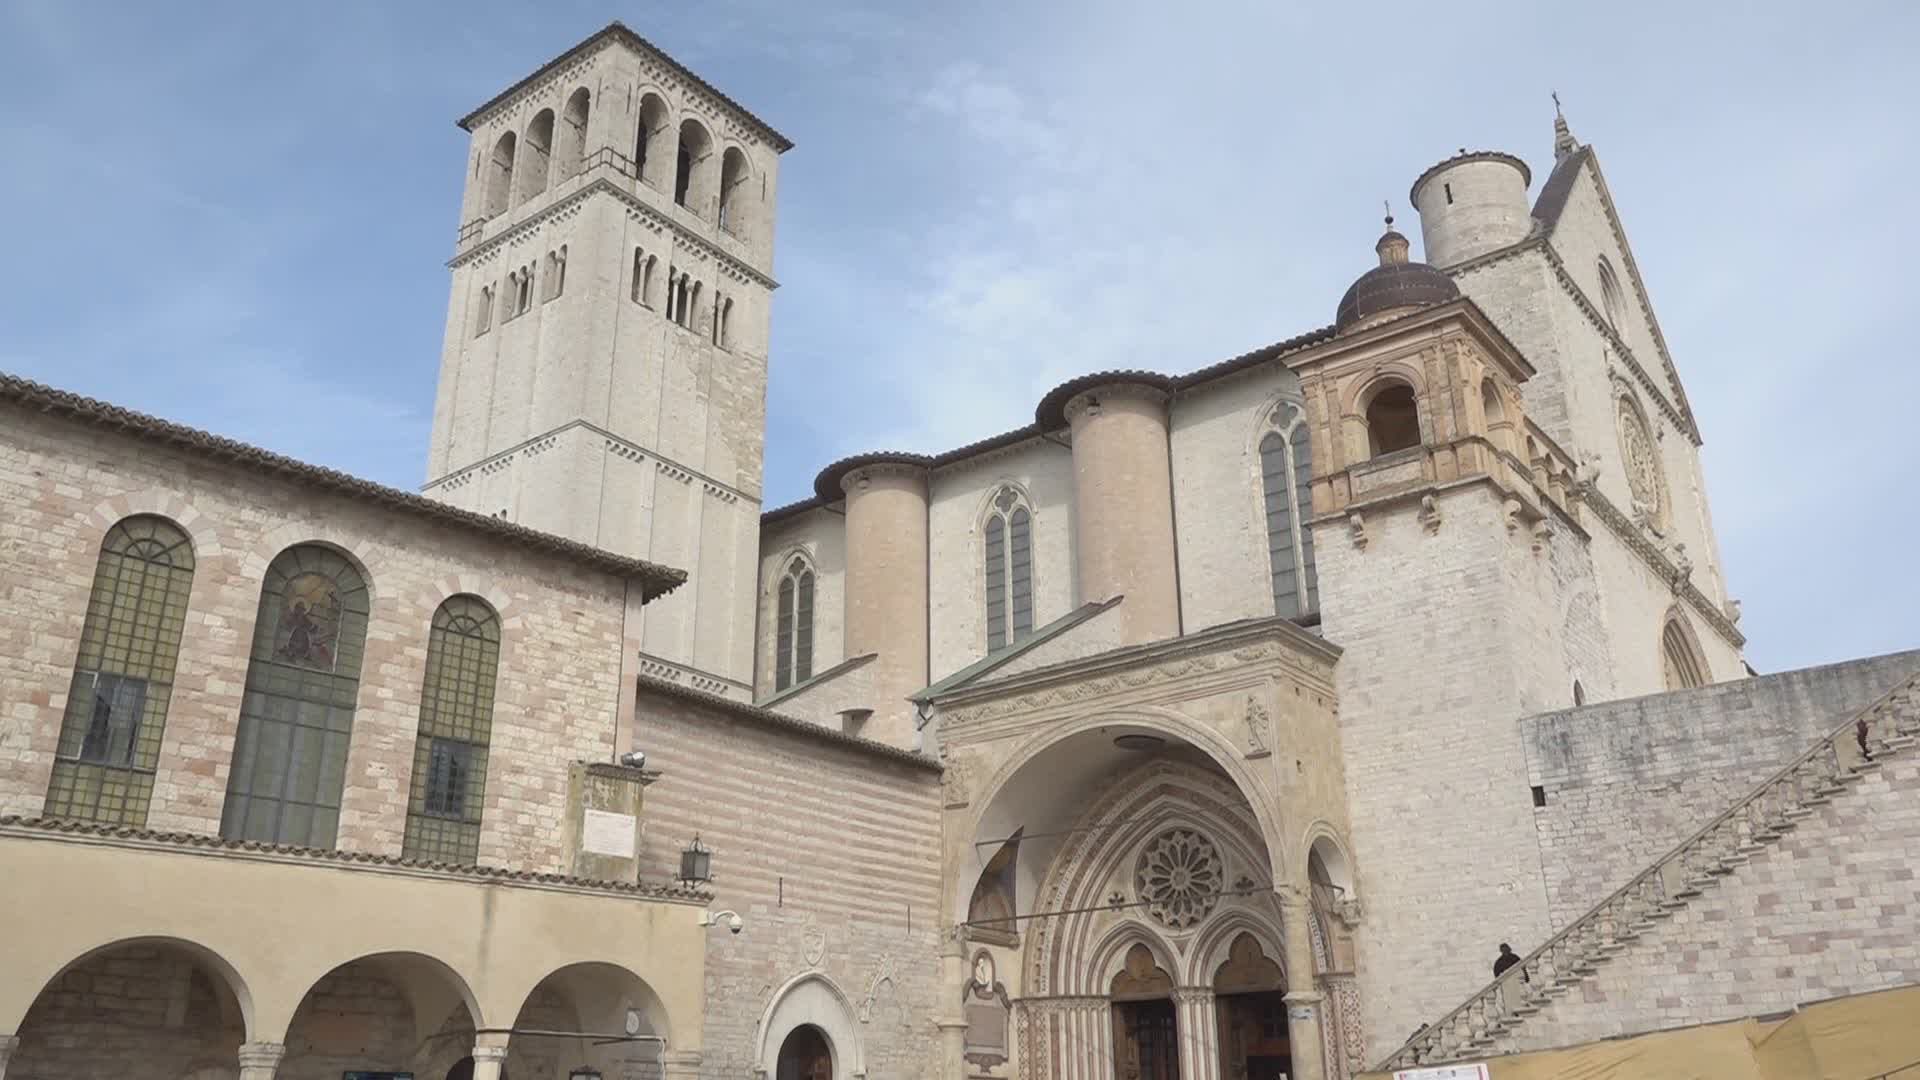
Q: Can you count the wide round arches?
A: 4